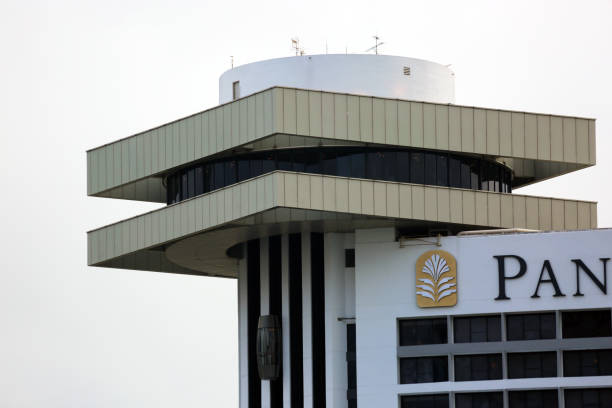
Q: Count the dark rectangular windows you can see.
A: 12